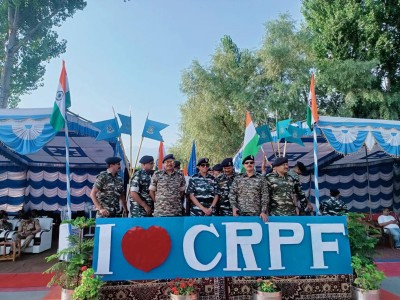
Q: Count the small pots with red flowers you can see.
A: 2